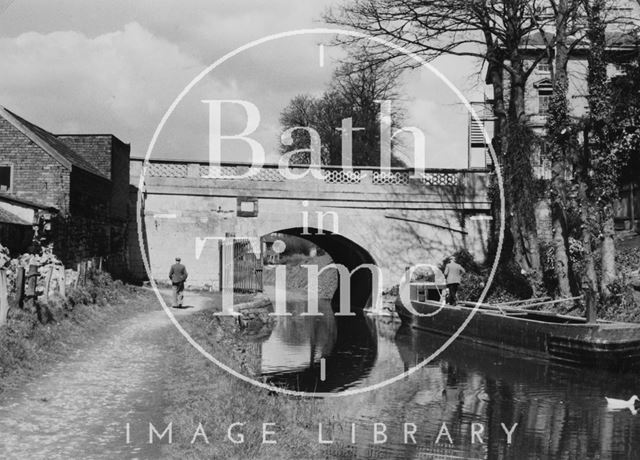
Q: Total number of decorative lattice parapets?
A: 6